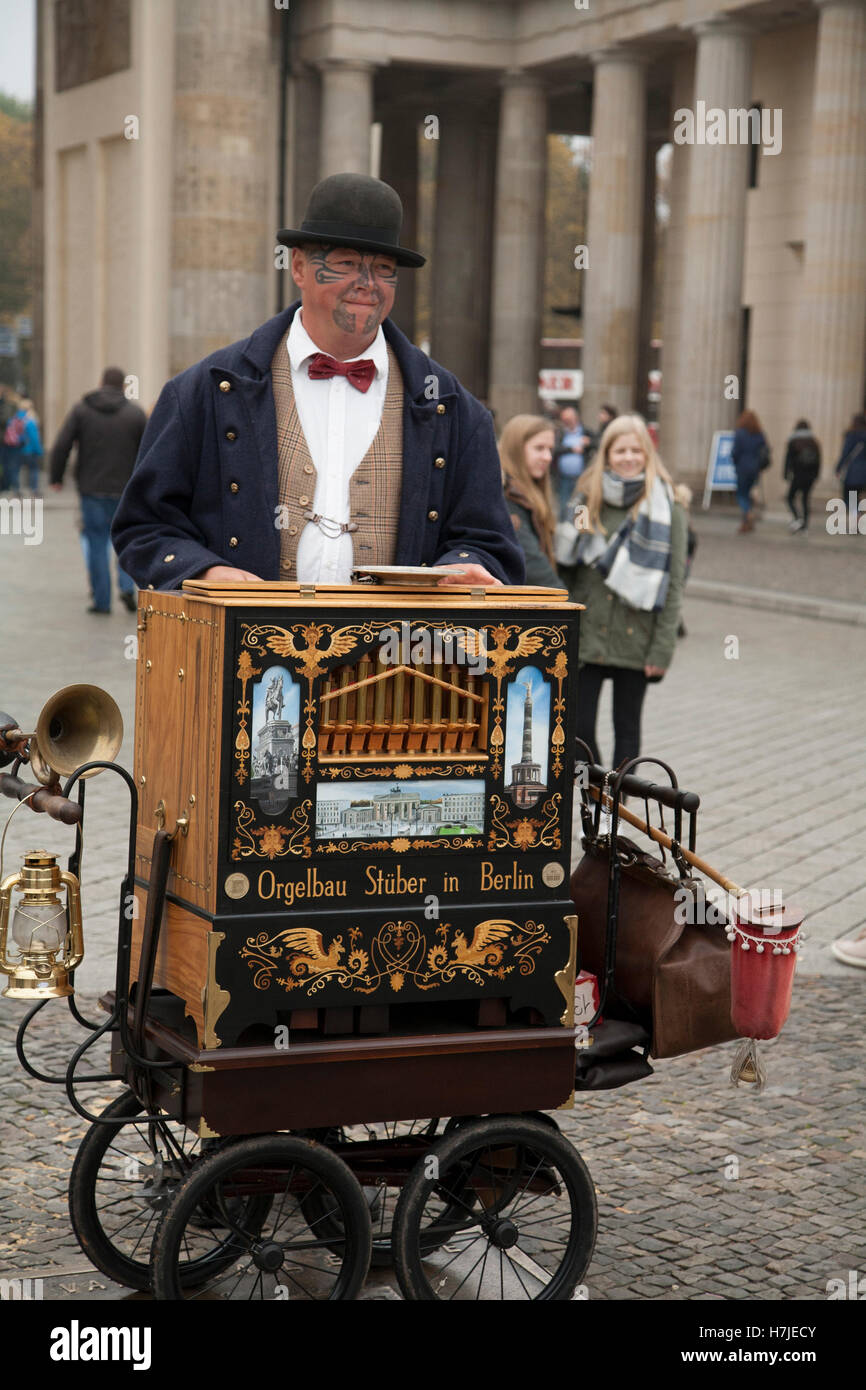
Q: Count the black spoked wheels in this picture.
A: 4